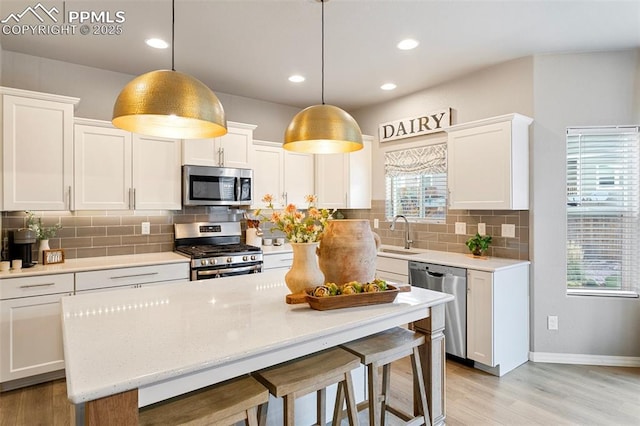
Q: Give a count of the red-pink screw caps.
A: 0